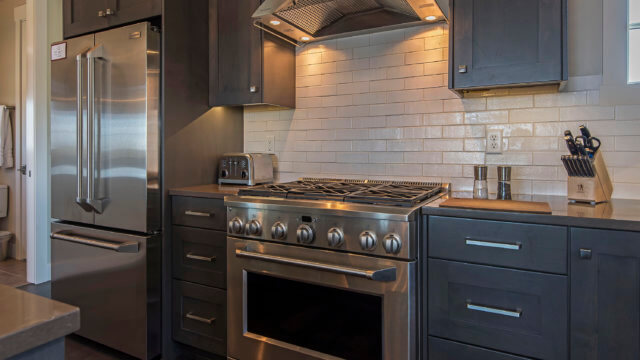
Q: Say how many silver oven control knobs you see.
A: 7